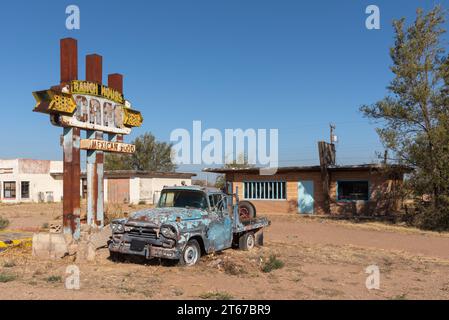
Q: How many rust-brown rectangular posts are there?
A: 3